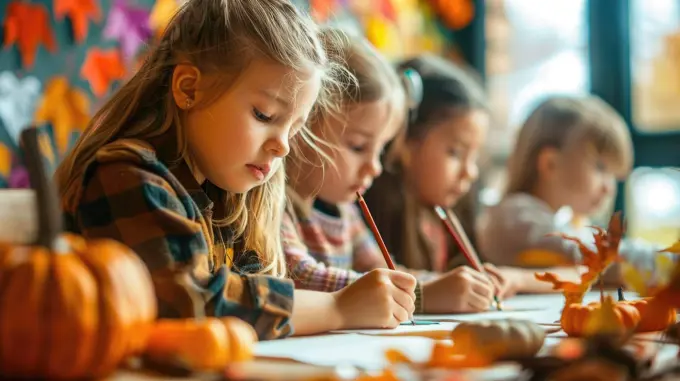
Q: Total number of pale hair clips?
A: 1